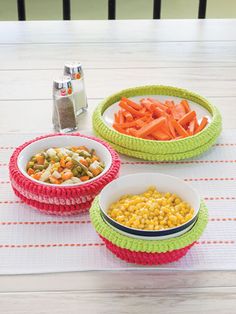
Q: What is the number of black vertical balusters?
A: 5